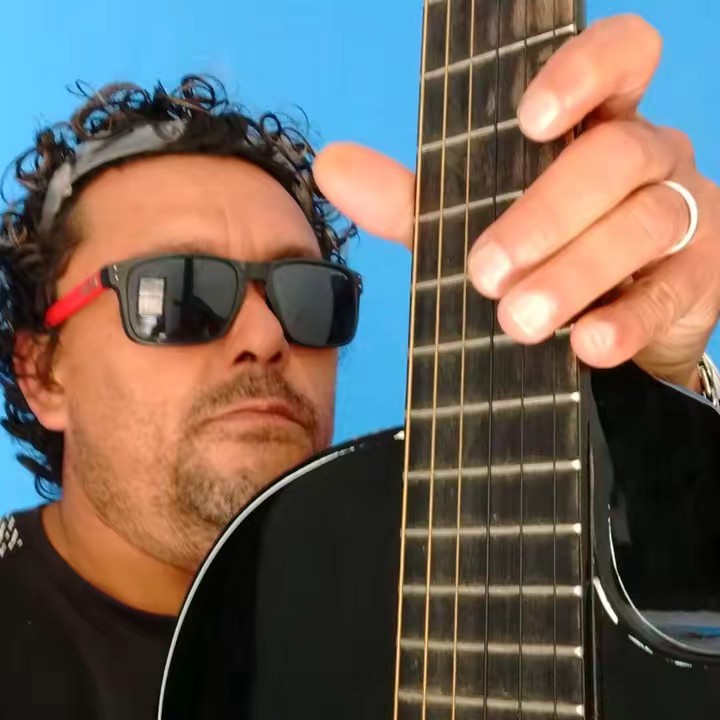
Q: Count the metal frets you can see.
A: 11